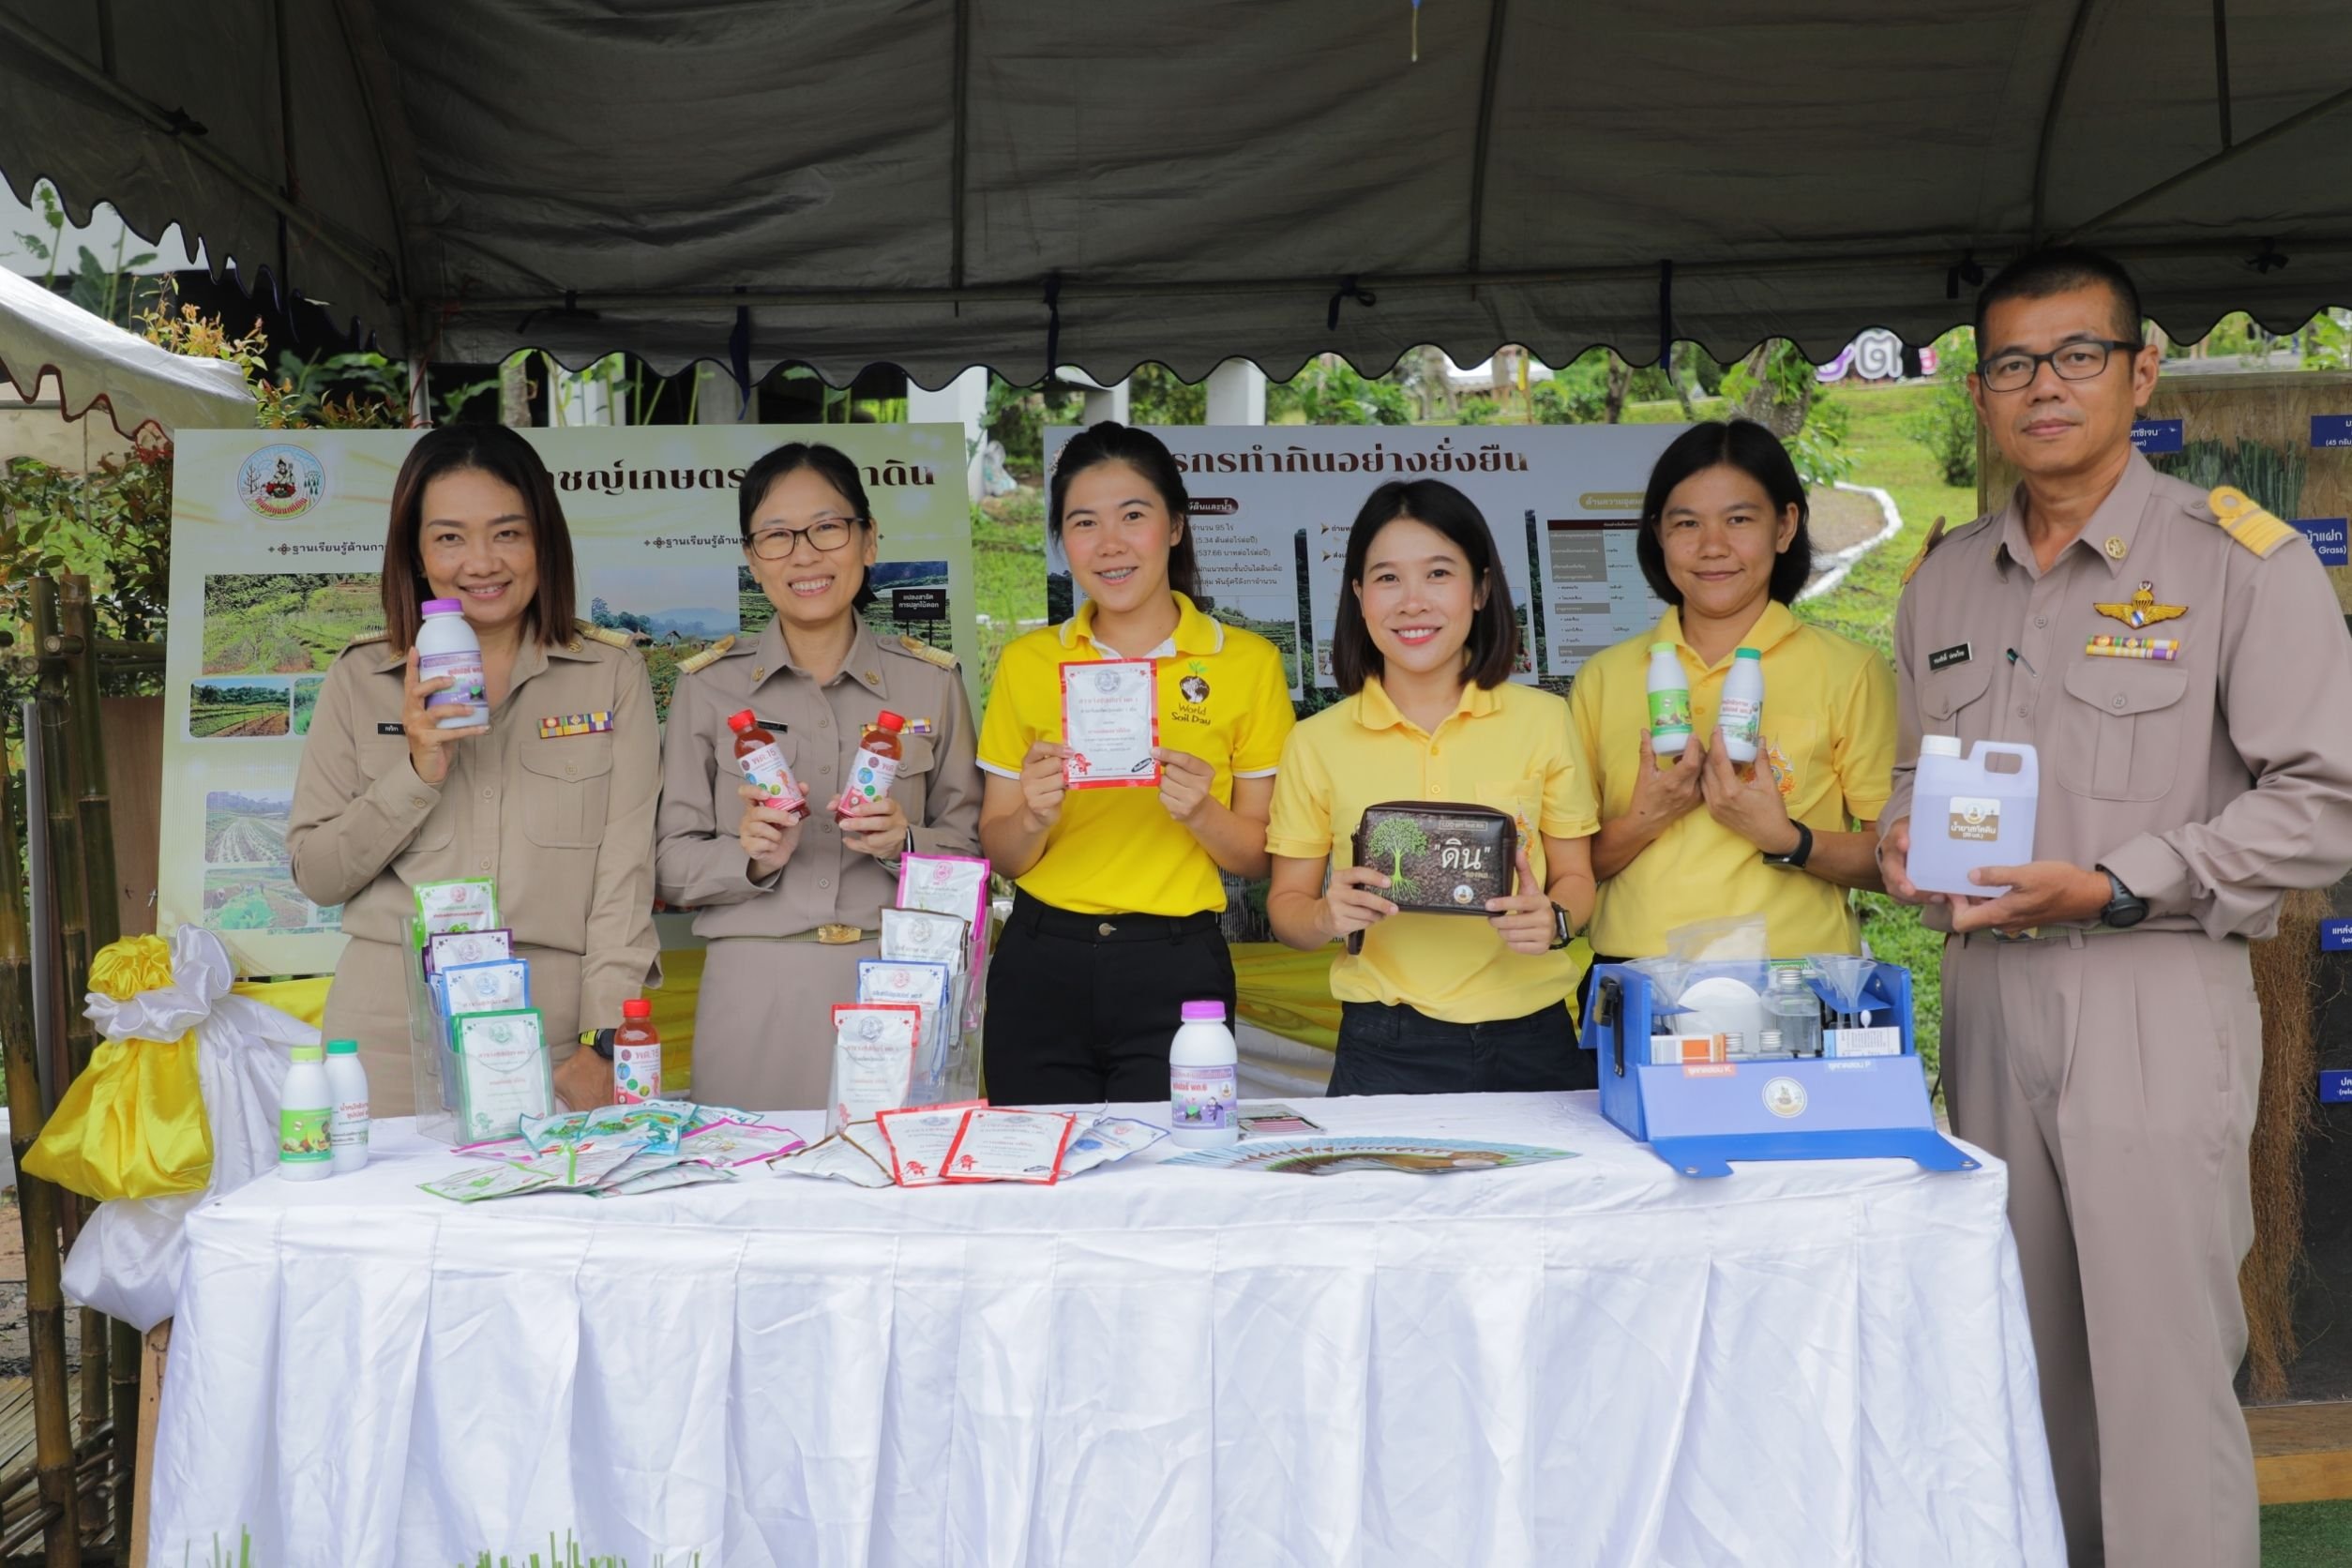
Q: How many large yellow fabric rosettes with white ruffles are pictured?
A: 1